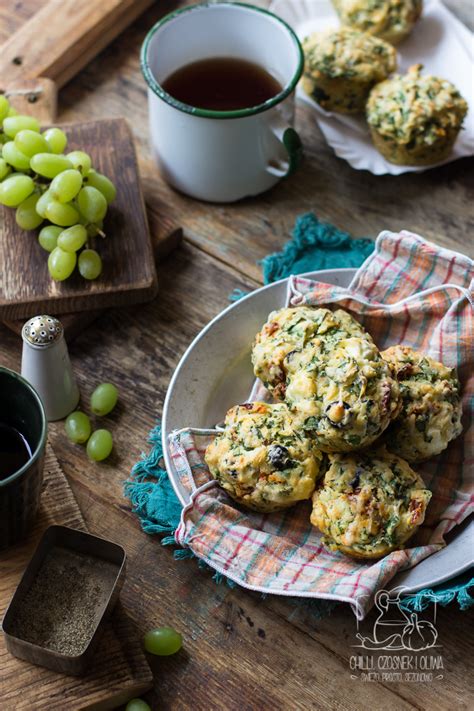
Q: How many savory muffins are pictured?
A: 8